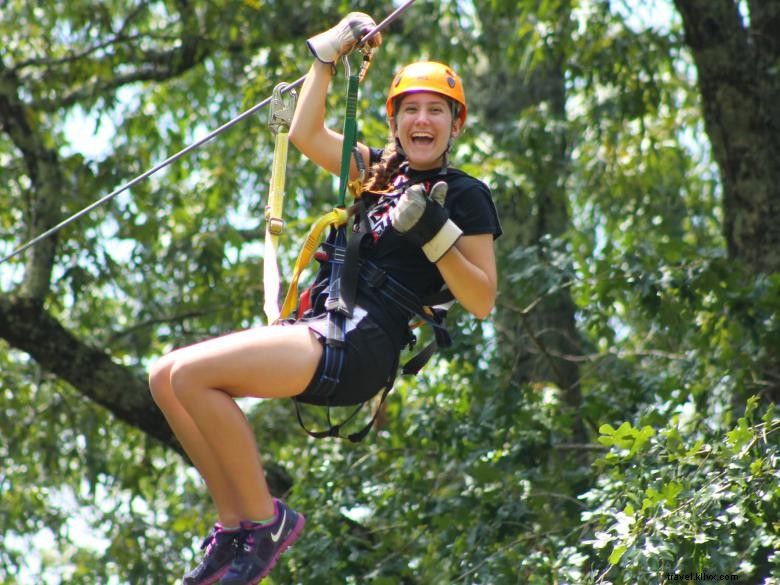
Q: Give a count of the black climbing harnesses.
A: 1